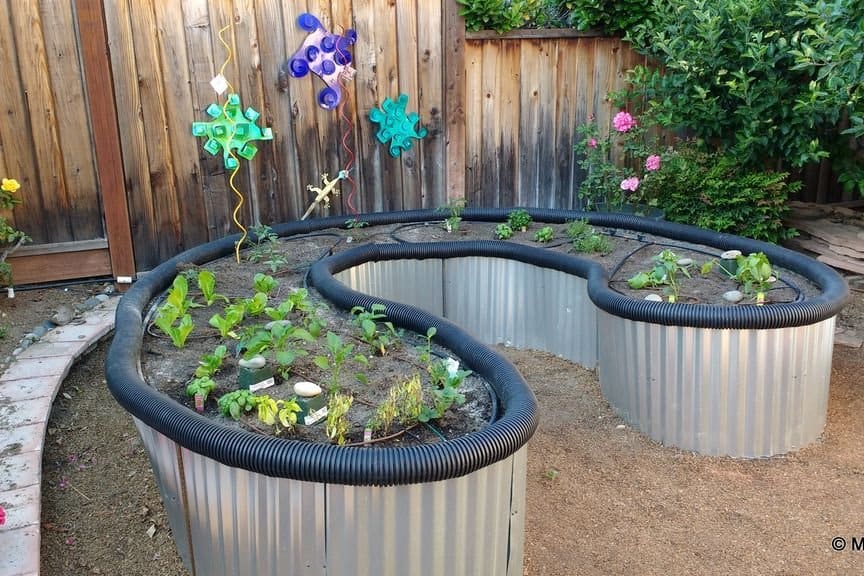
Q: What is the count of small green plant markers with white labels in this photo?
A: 2